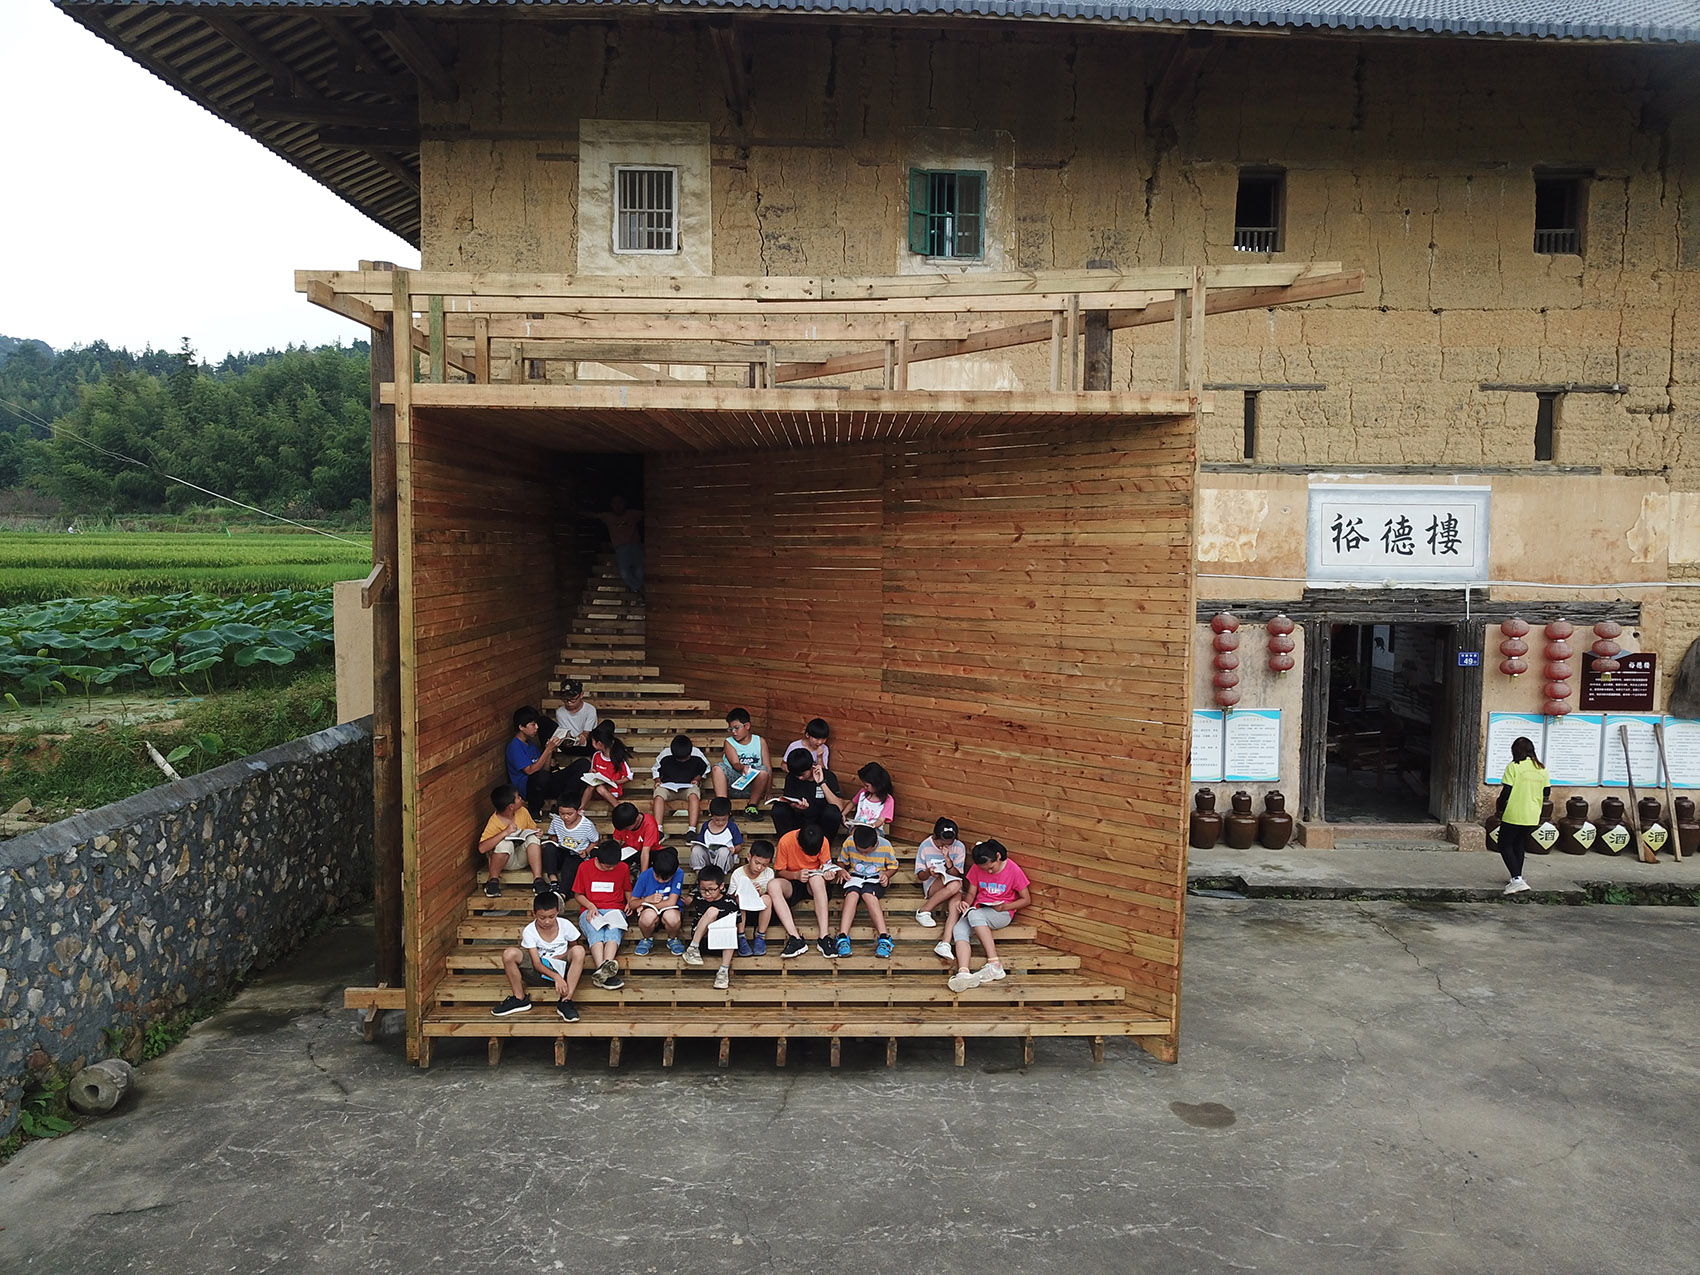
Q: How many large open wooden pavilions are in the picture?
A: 1